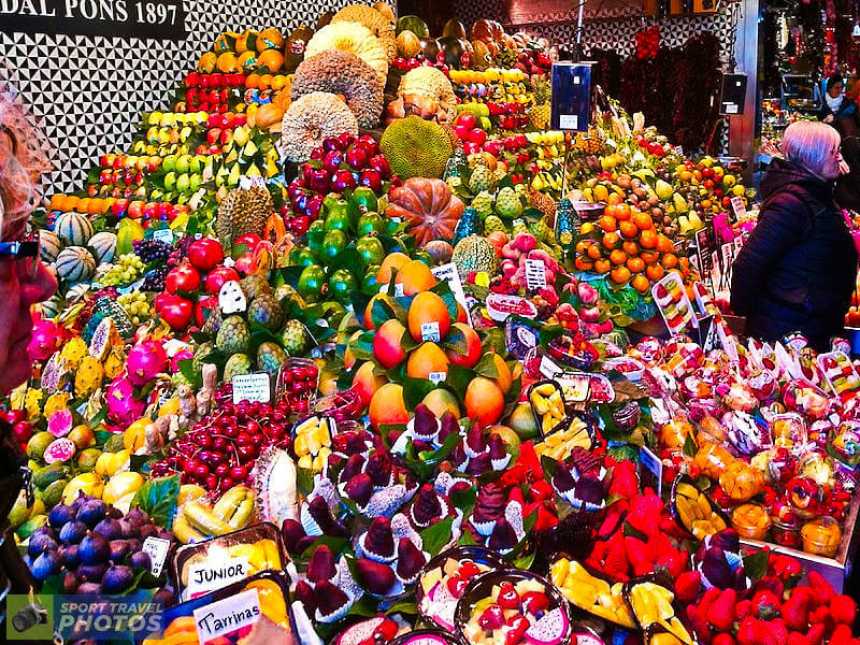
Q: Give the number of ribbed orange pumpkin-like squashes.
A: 1